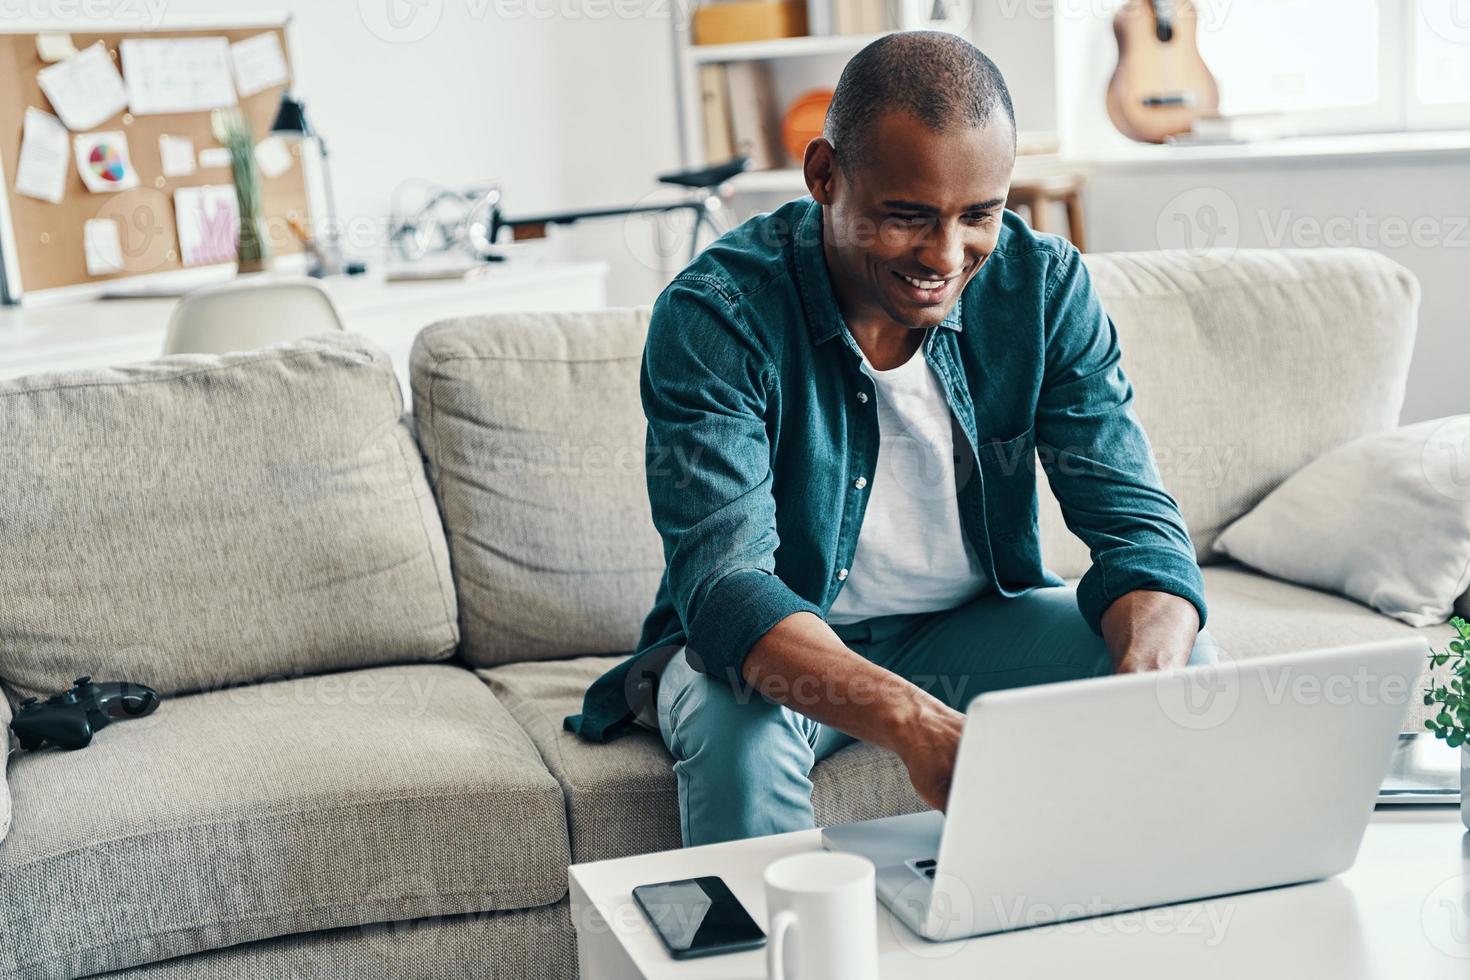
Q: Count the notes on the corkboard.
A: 12